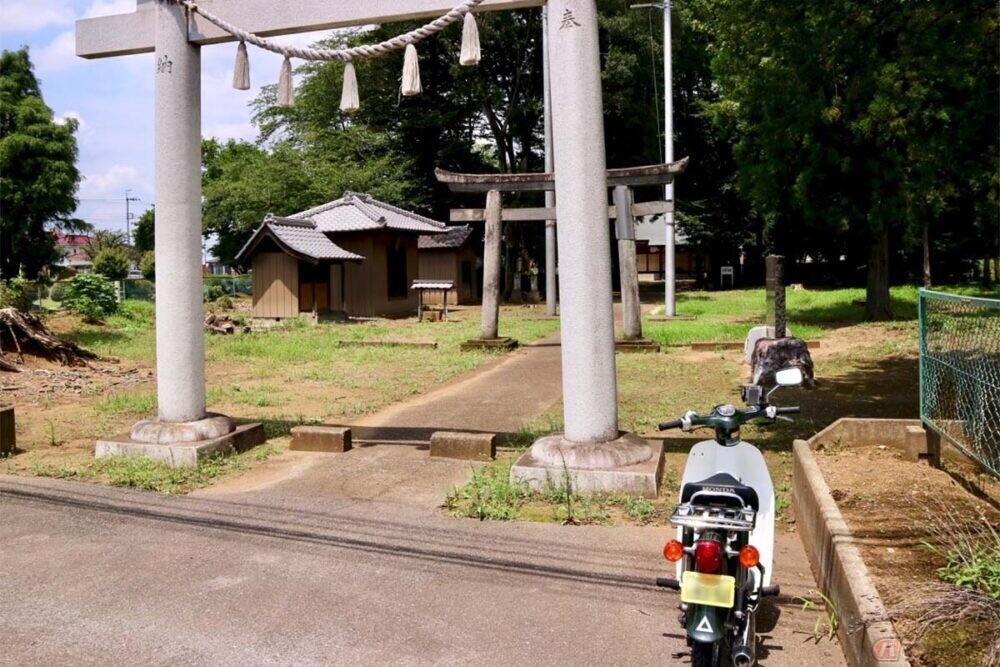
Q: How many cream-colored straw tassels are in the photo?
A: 5